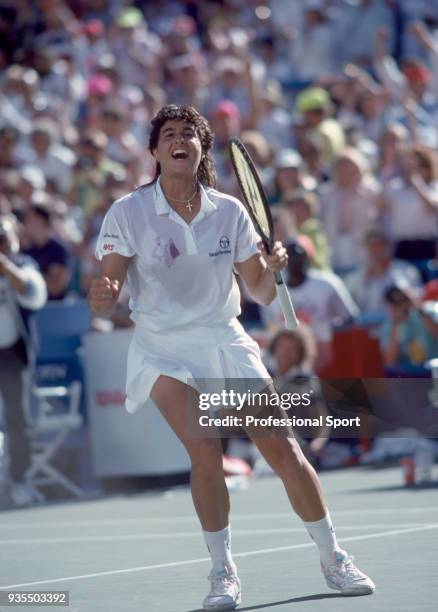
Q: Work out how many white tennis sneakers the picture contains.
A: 2